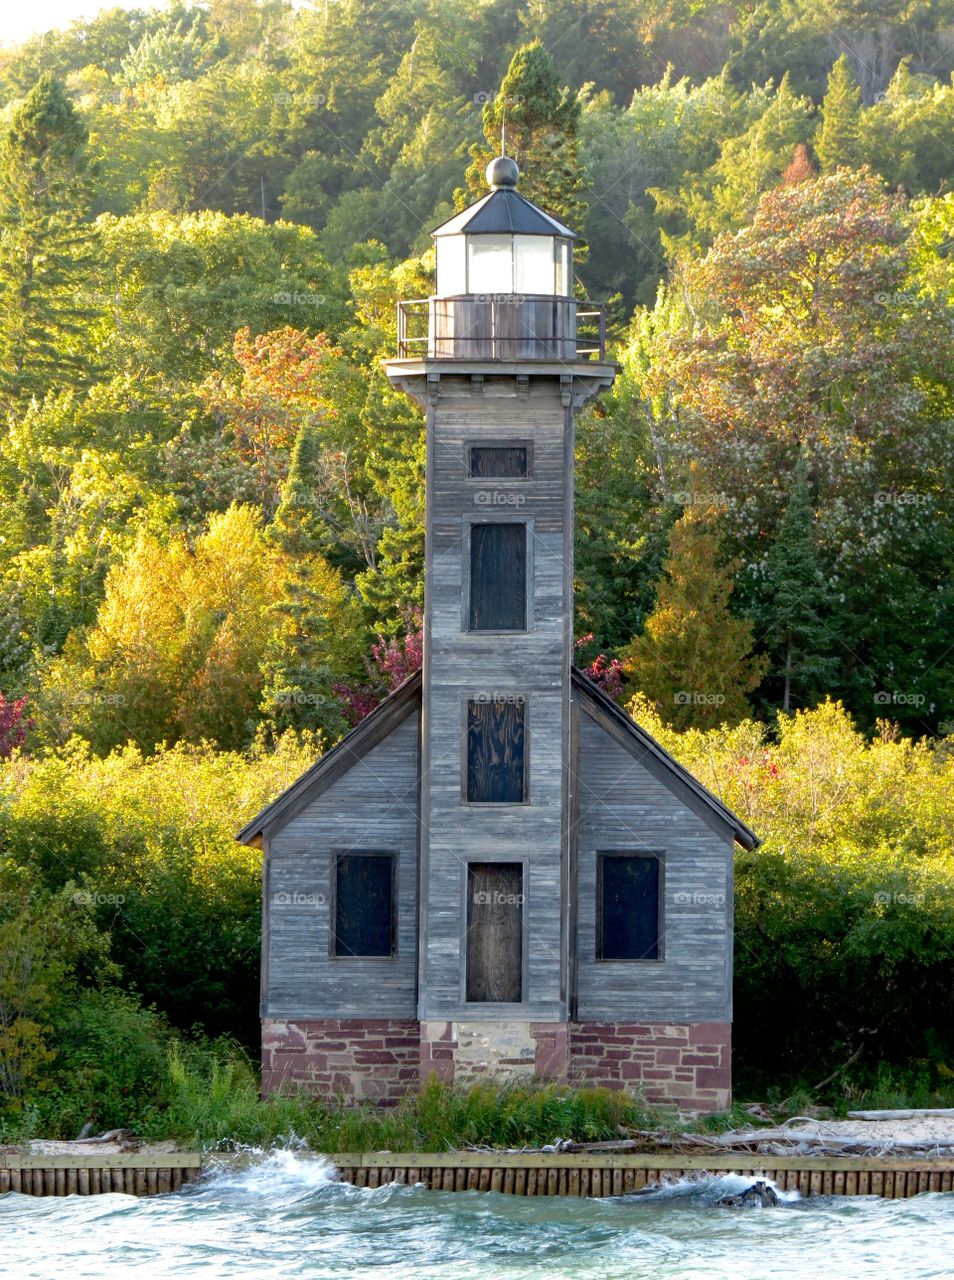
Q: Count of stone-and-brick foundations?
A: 1